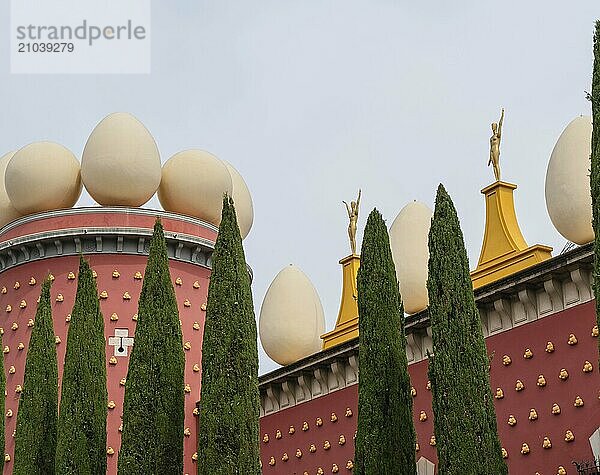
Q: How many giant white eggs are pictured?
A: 8